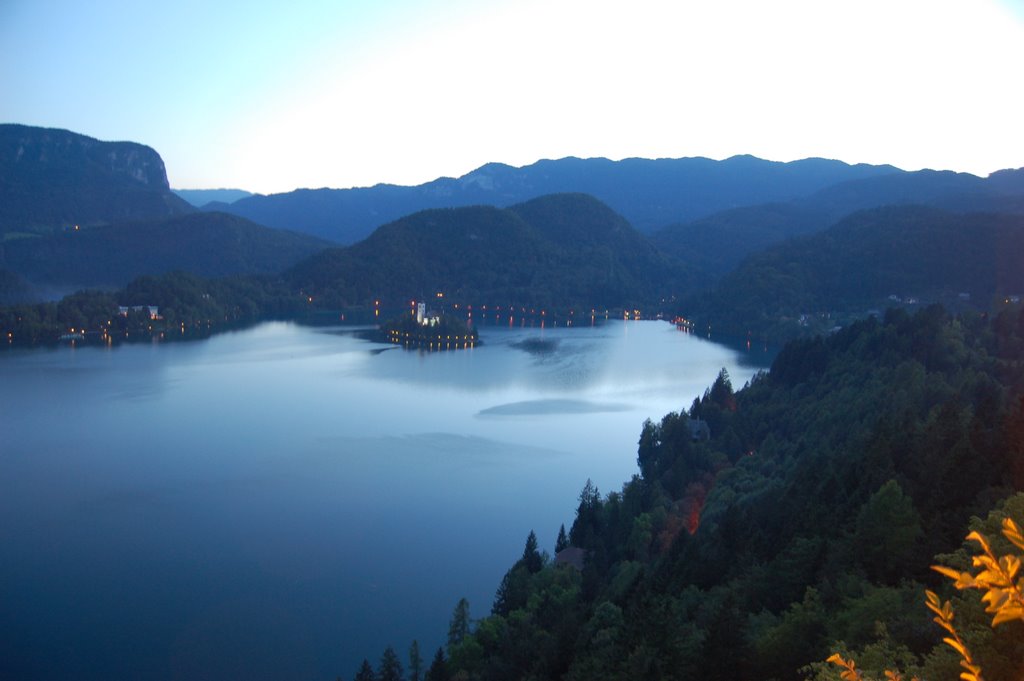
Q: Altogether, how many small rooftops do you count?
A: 2